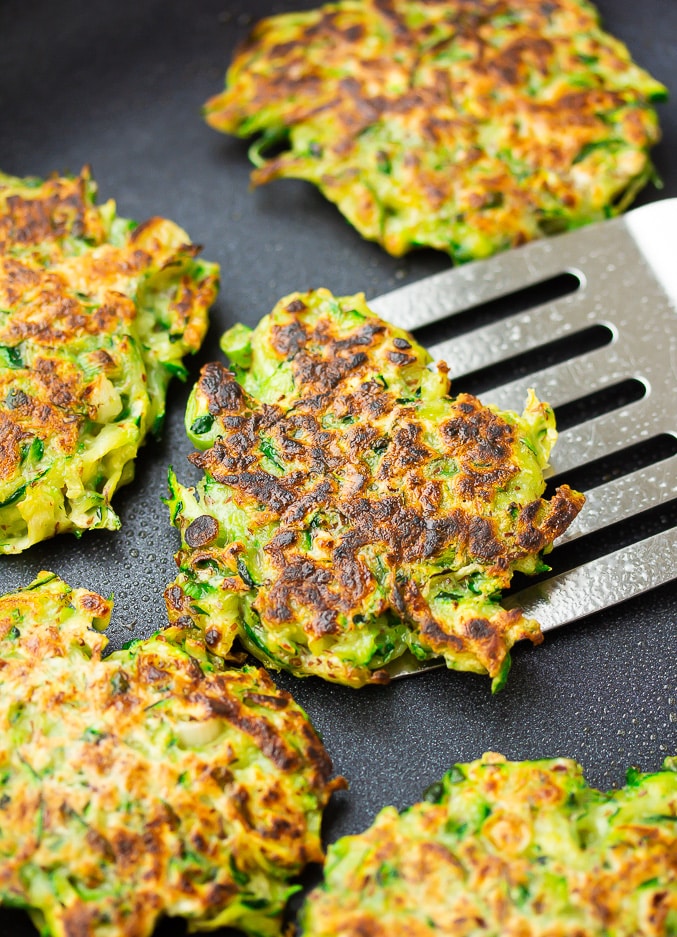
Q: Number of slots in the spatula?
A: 5